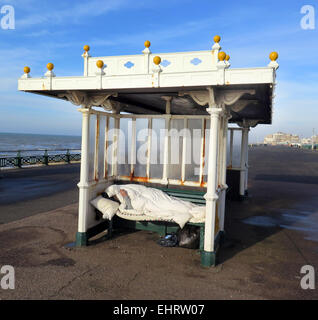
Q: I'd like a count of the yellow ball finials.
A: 10